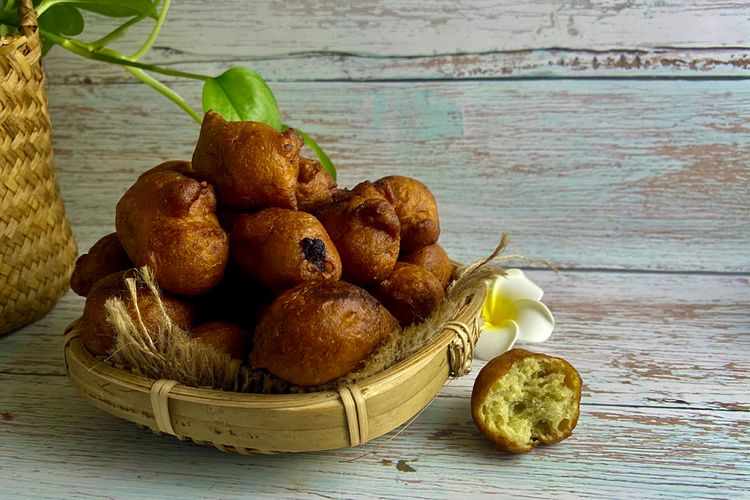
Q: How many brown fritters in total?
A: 14